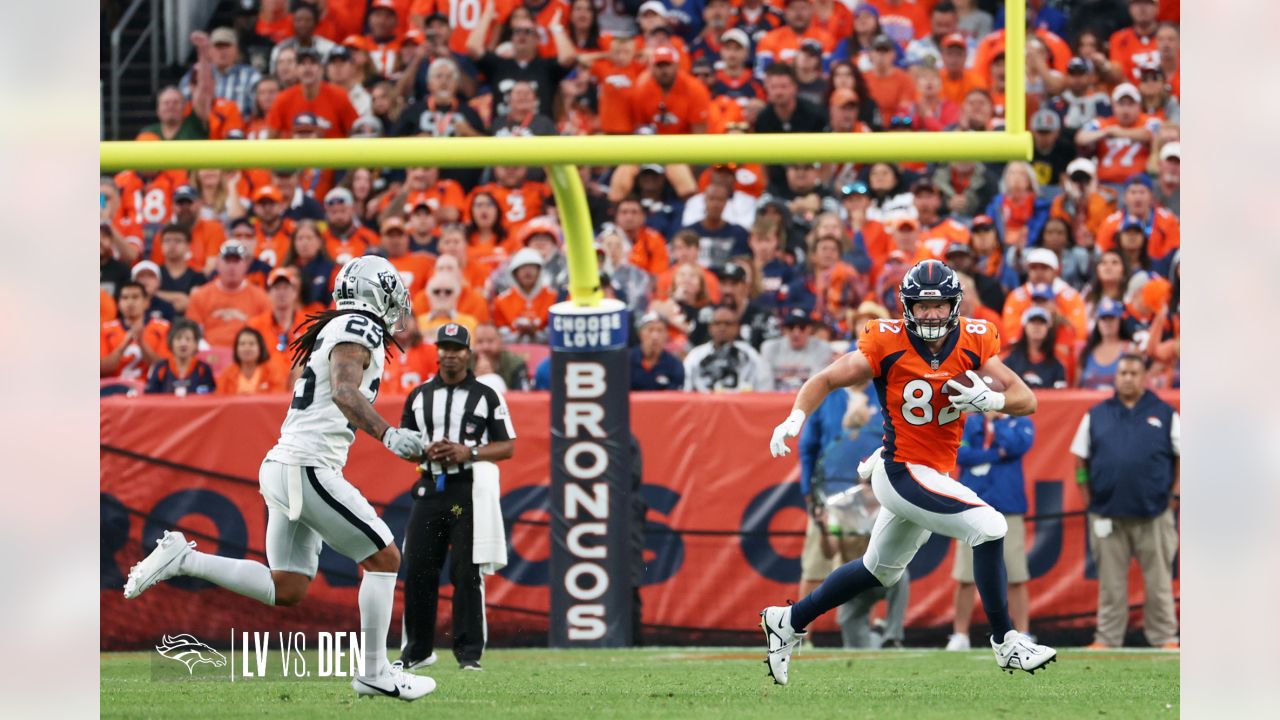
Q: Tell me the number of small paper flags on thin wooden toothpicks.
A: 0